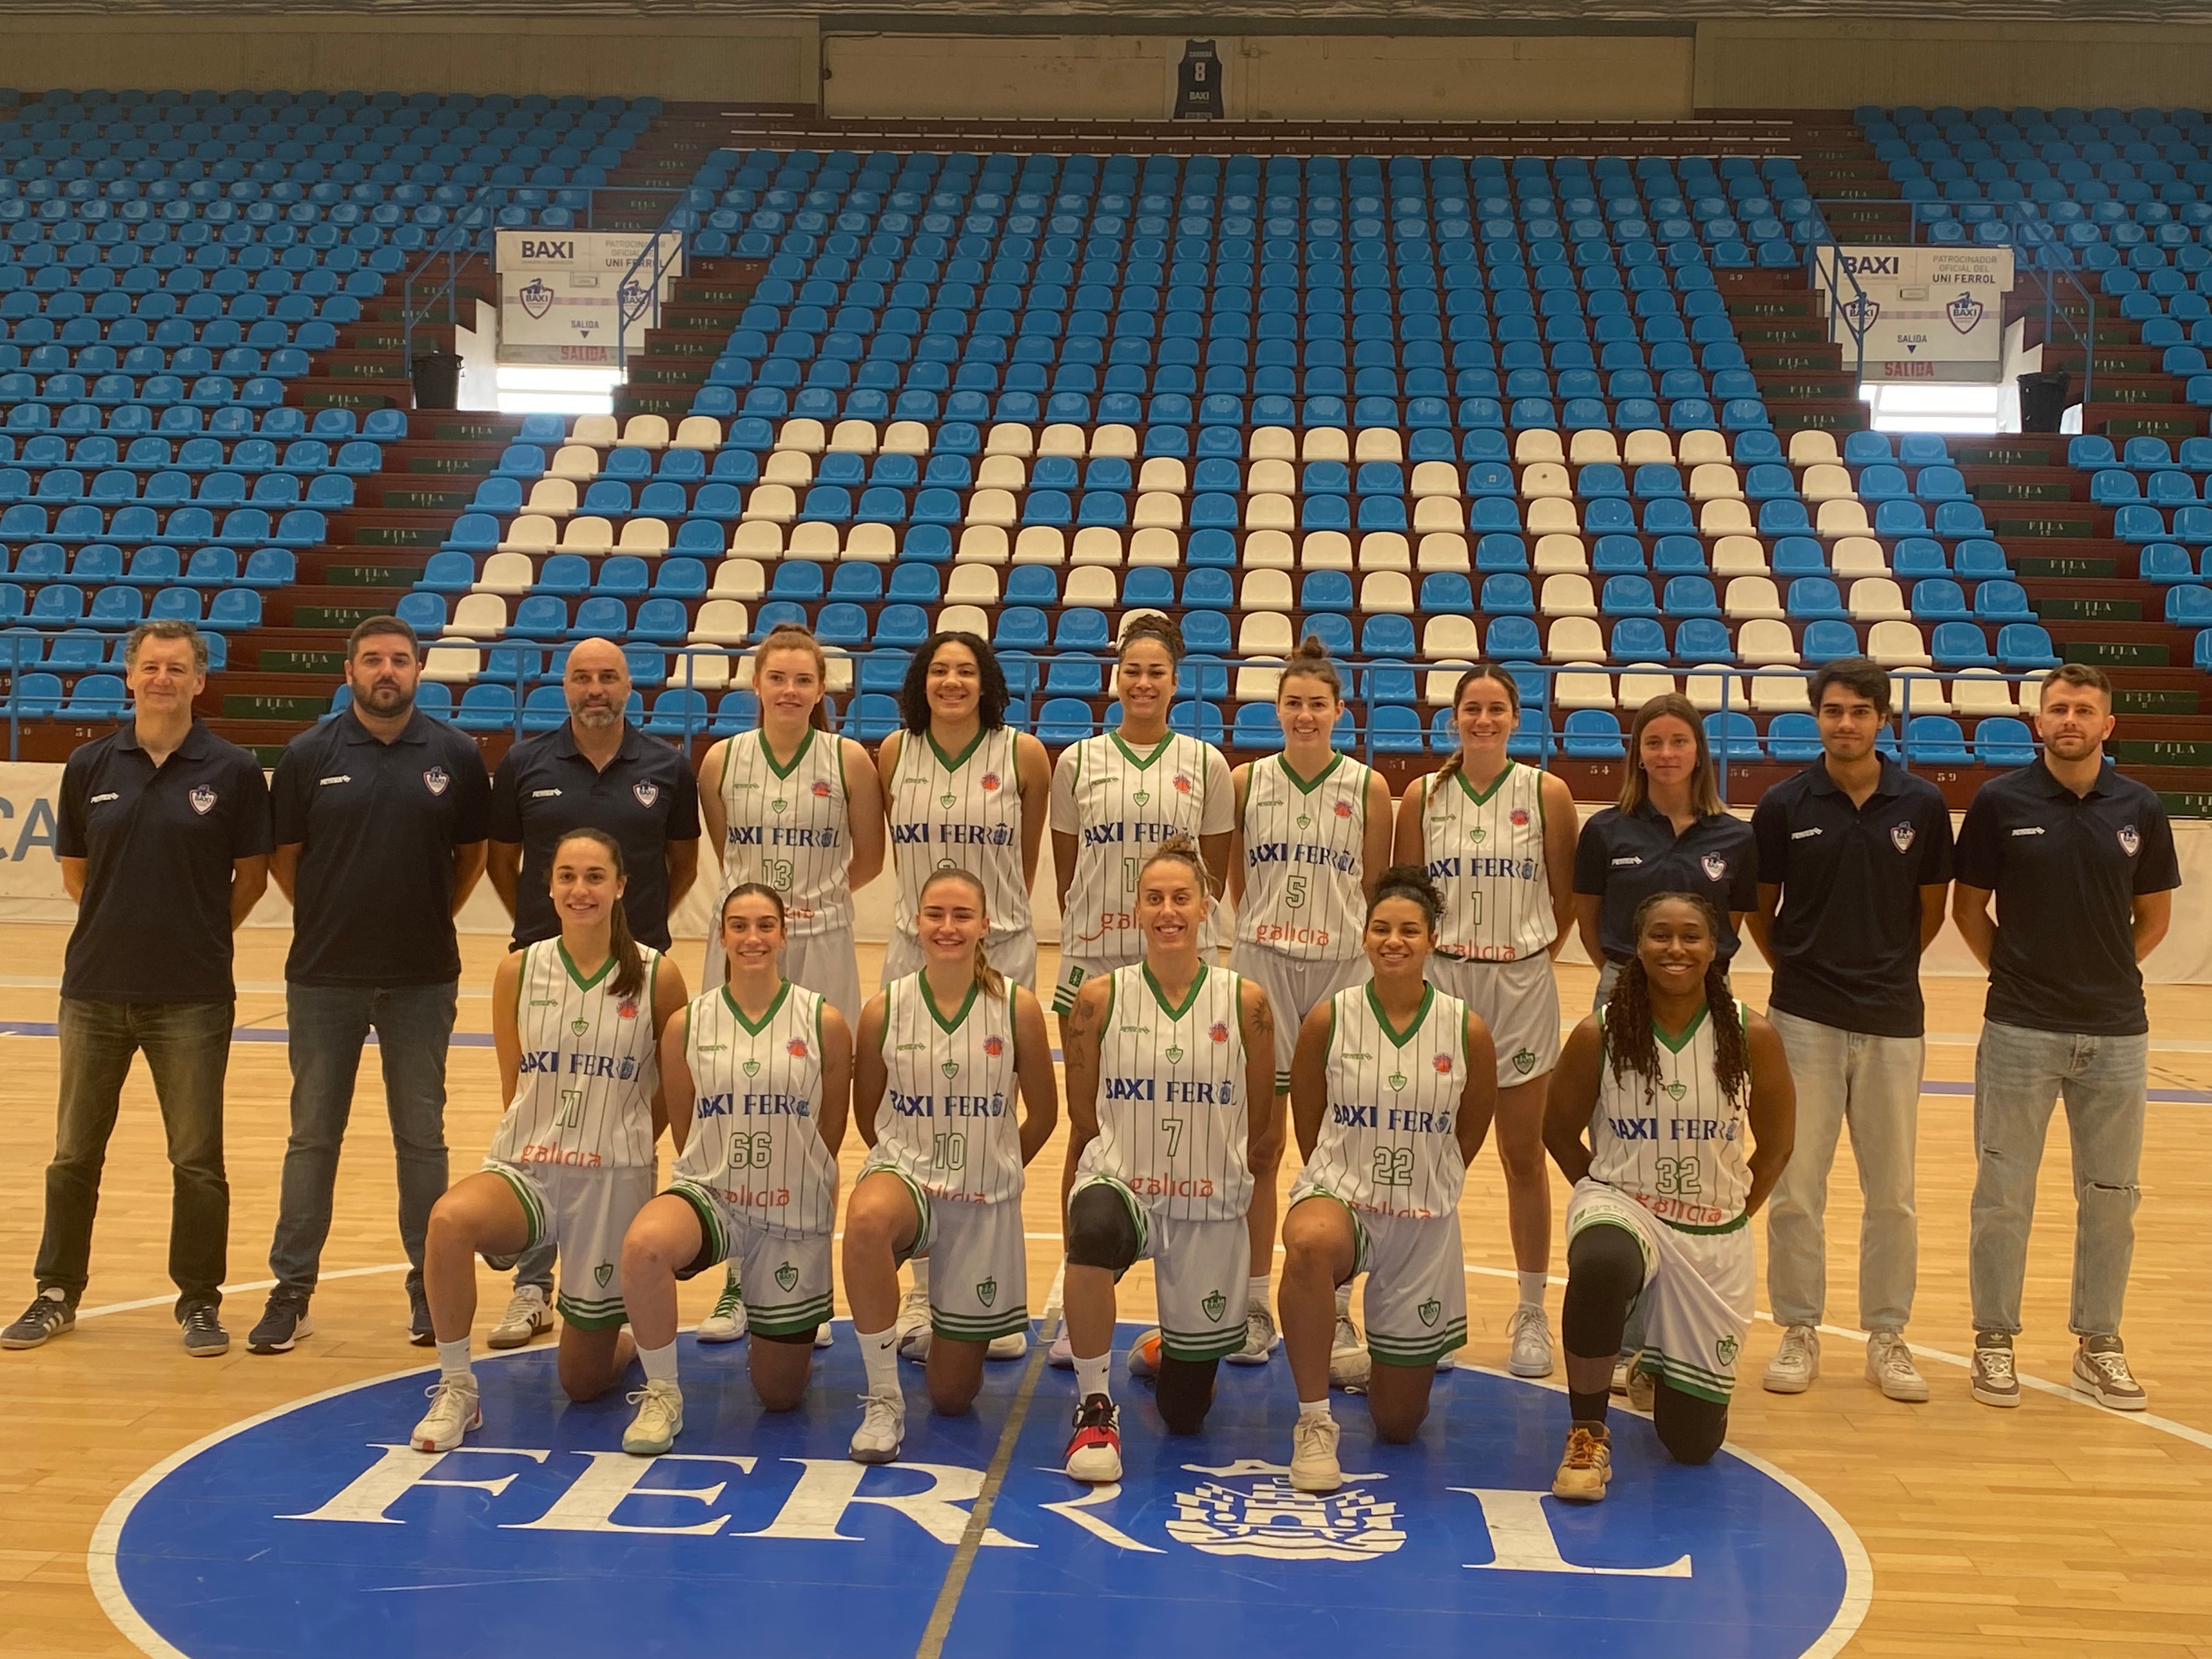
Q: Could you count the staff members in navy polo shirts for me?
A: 6